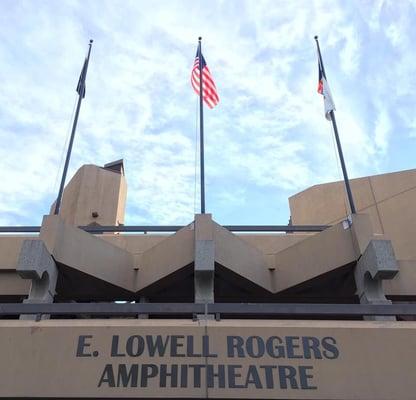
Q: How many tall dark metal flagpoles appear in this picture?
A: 3